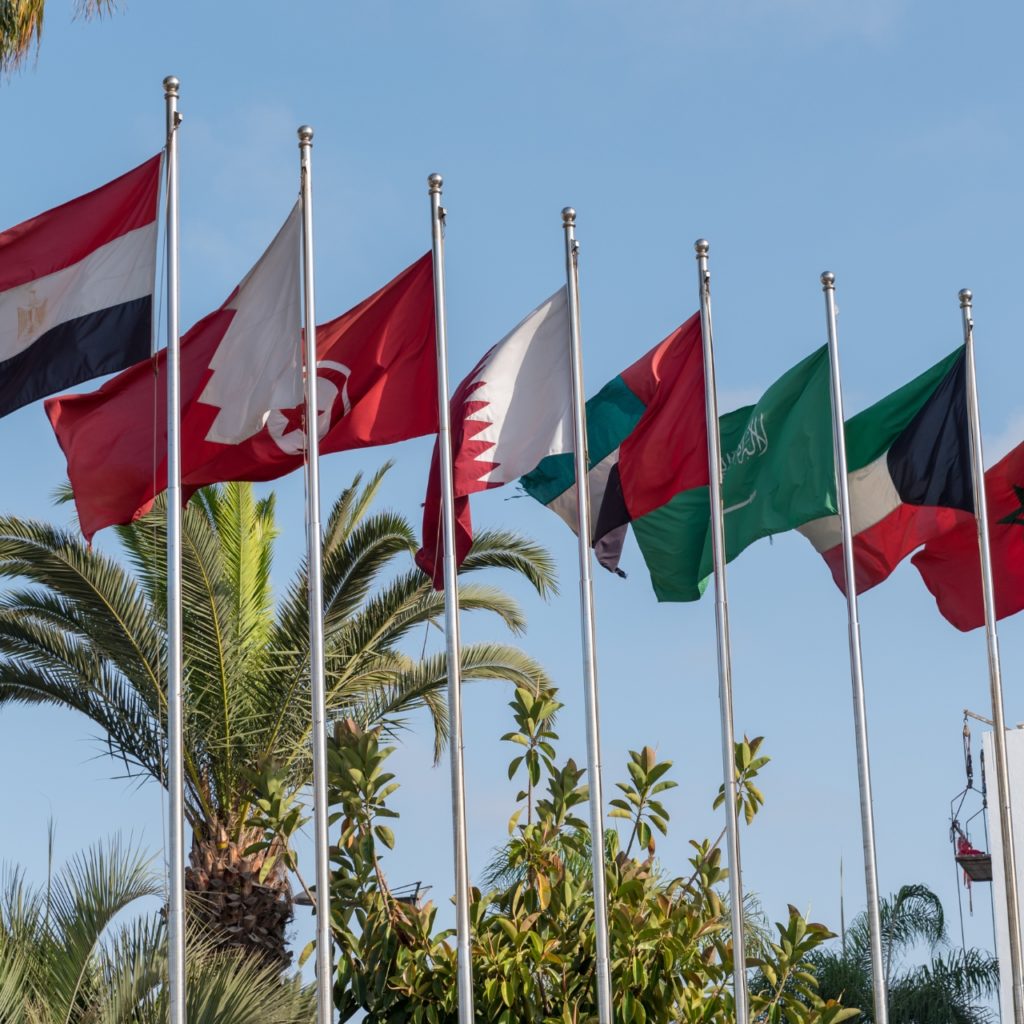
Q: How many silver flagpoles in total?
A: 7